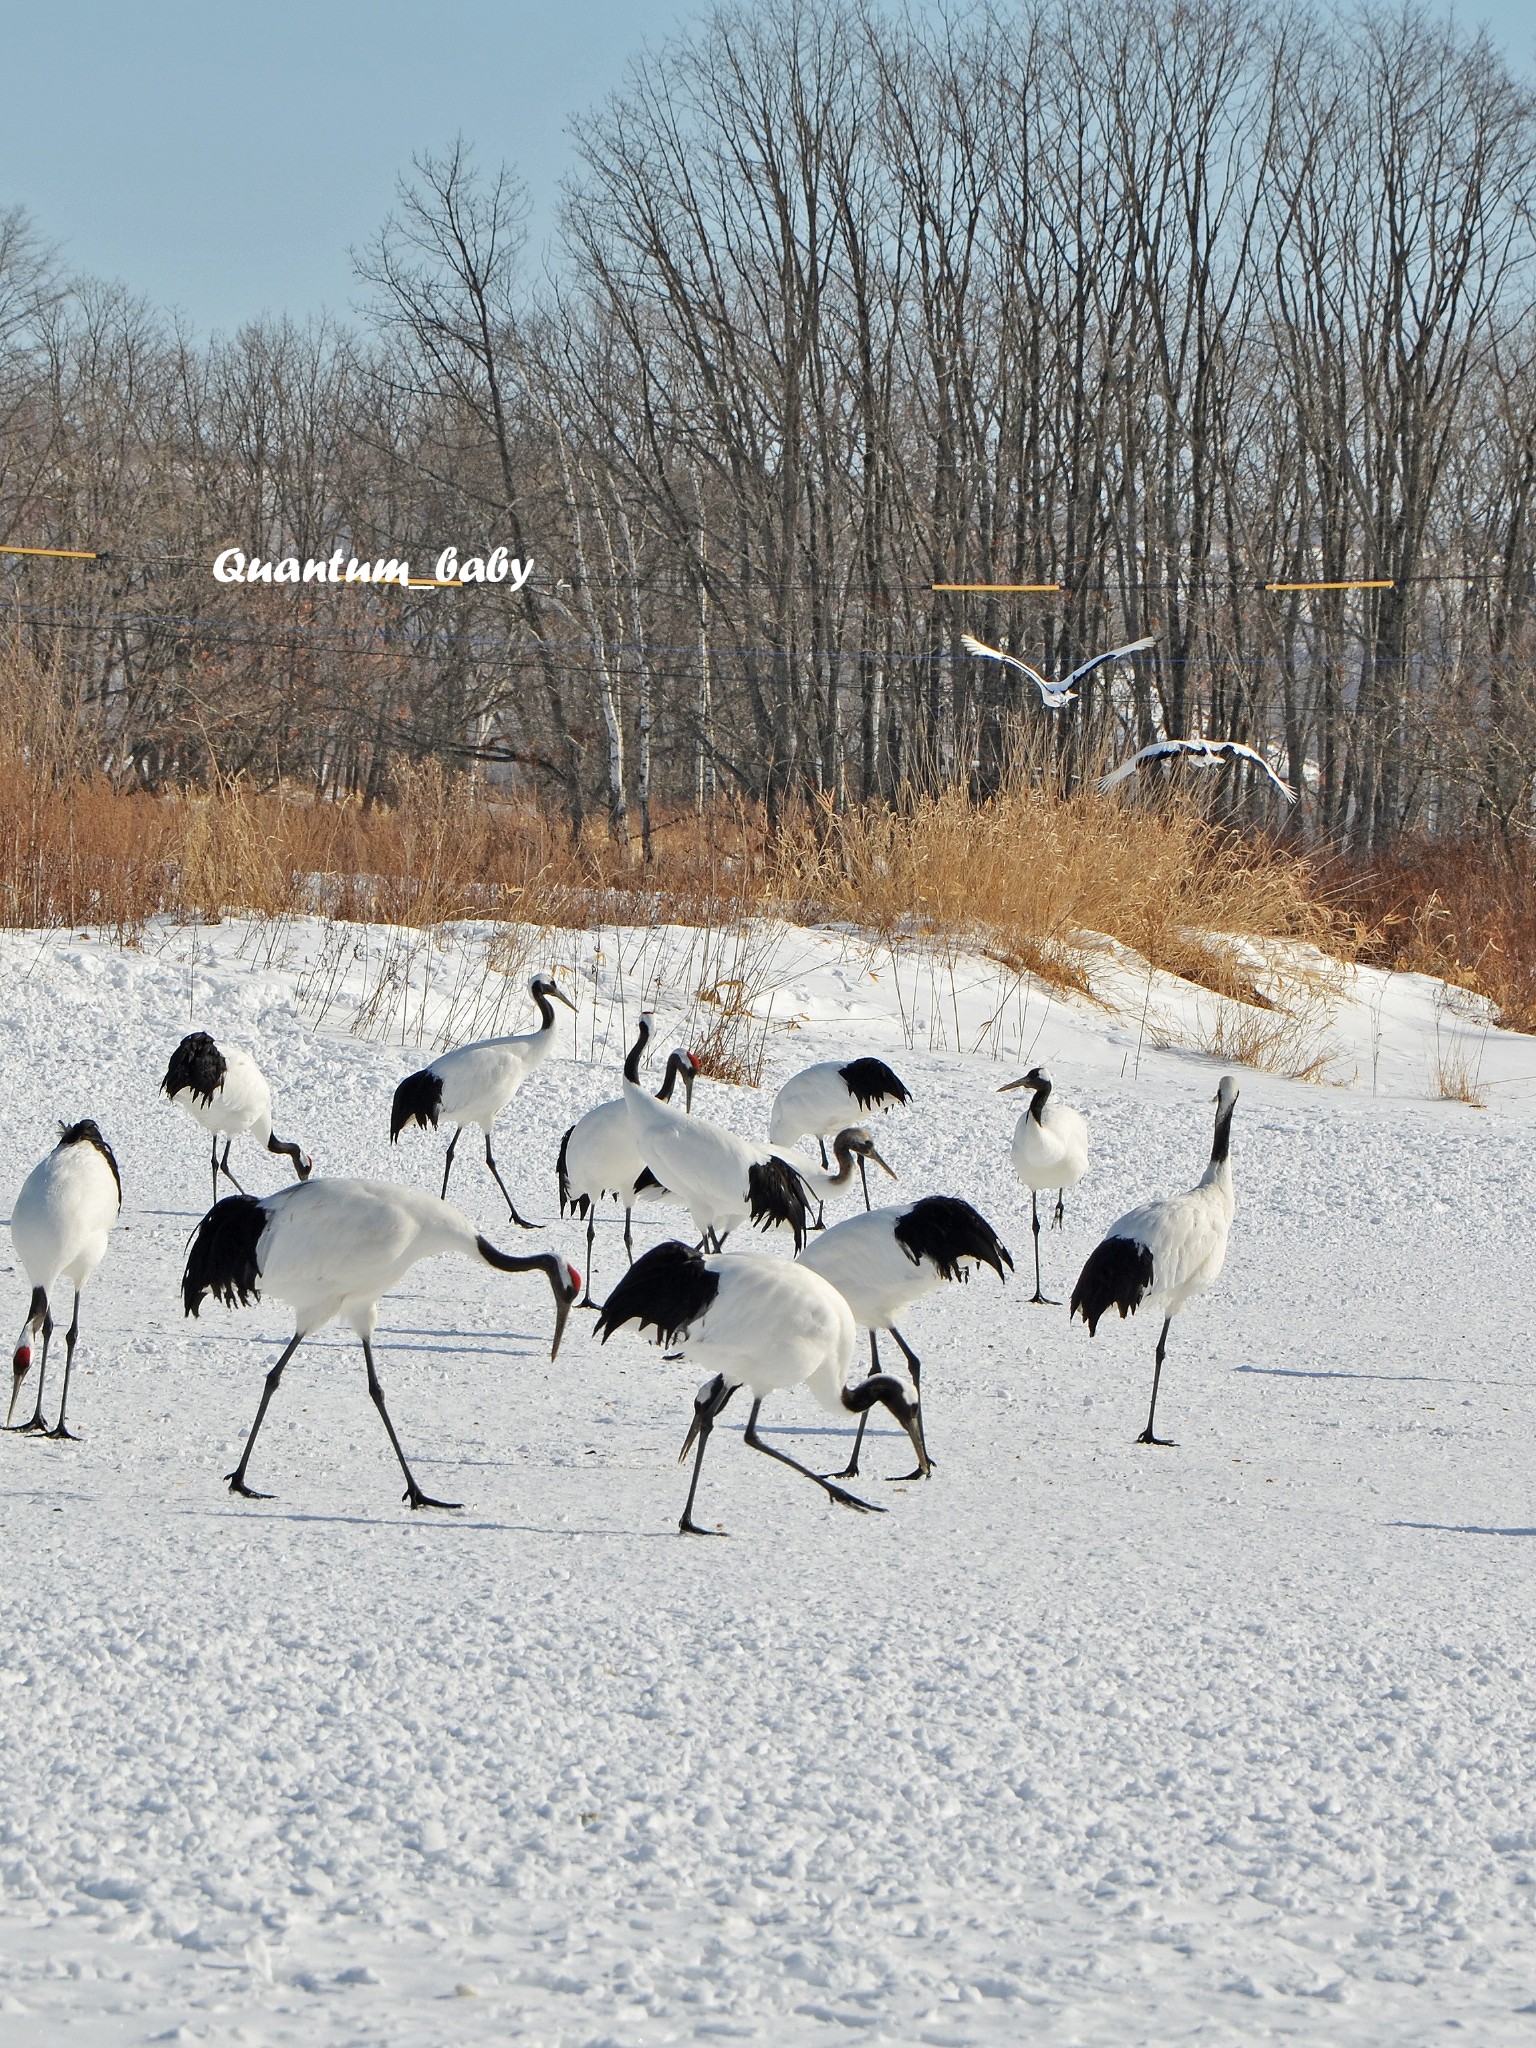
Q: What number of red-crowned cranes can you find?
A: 14